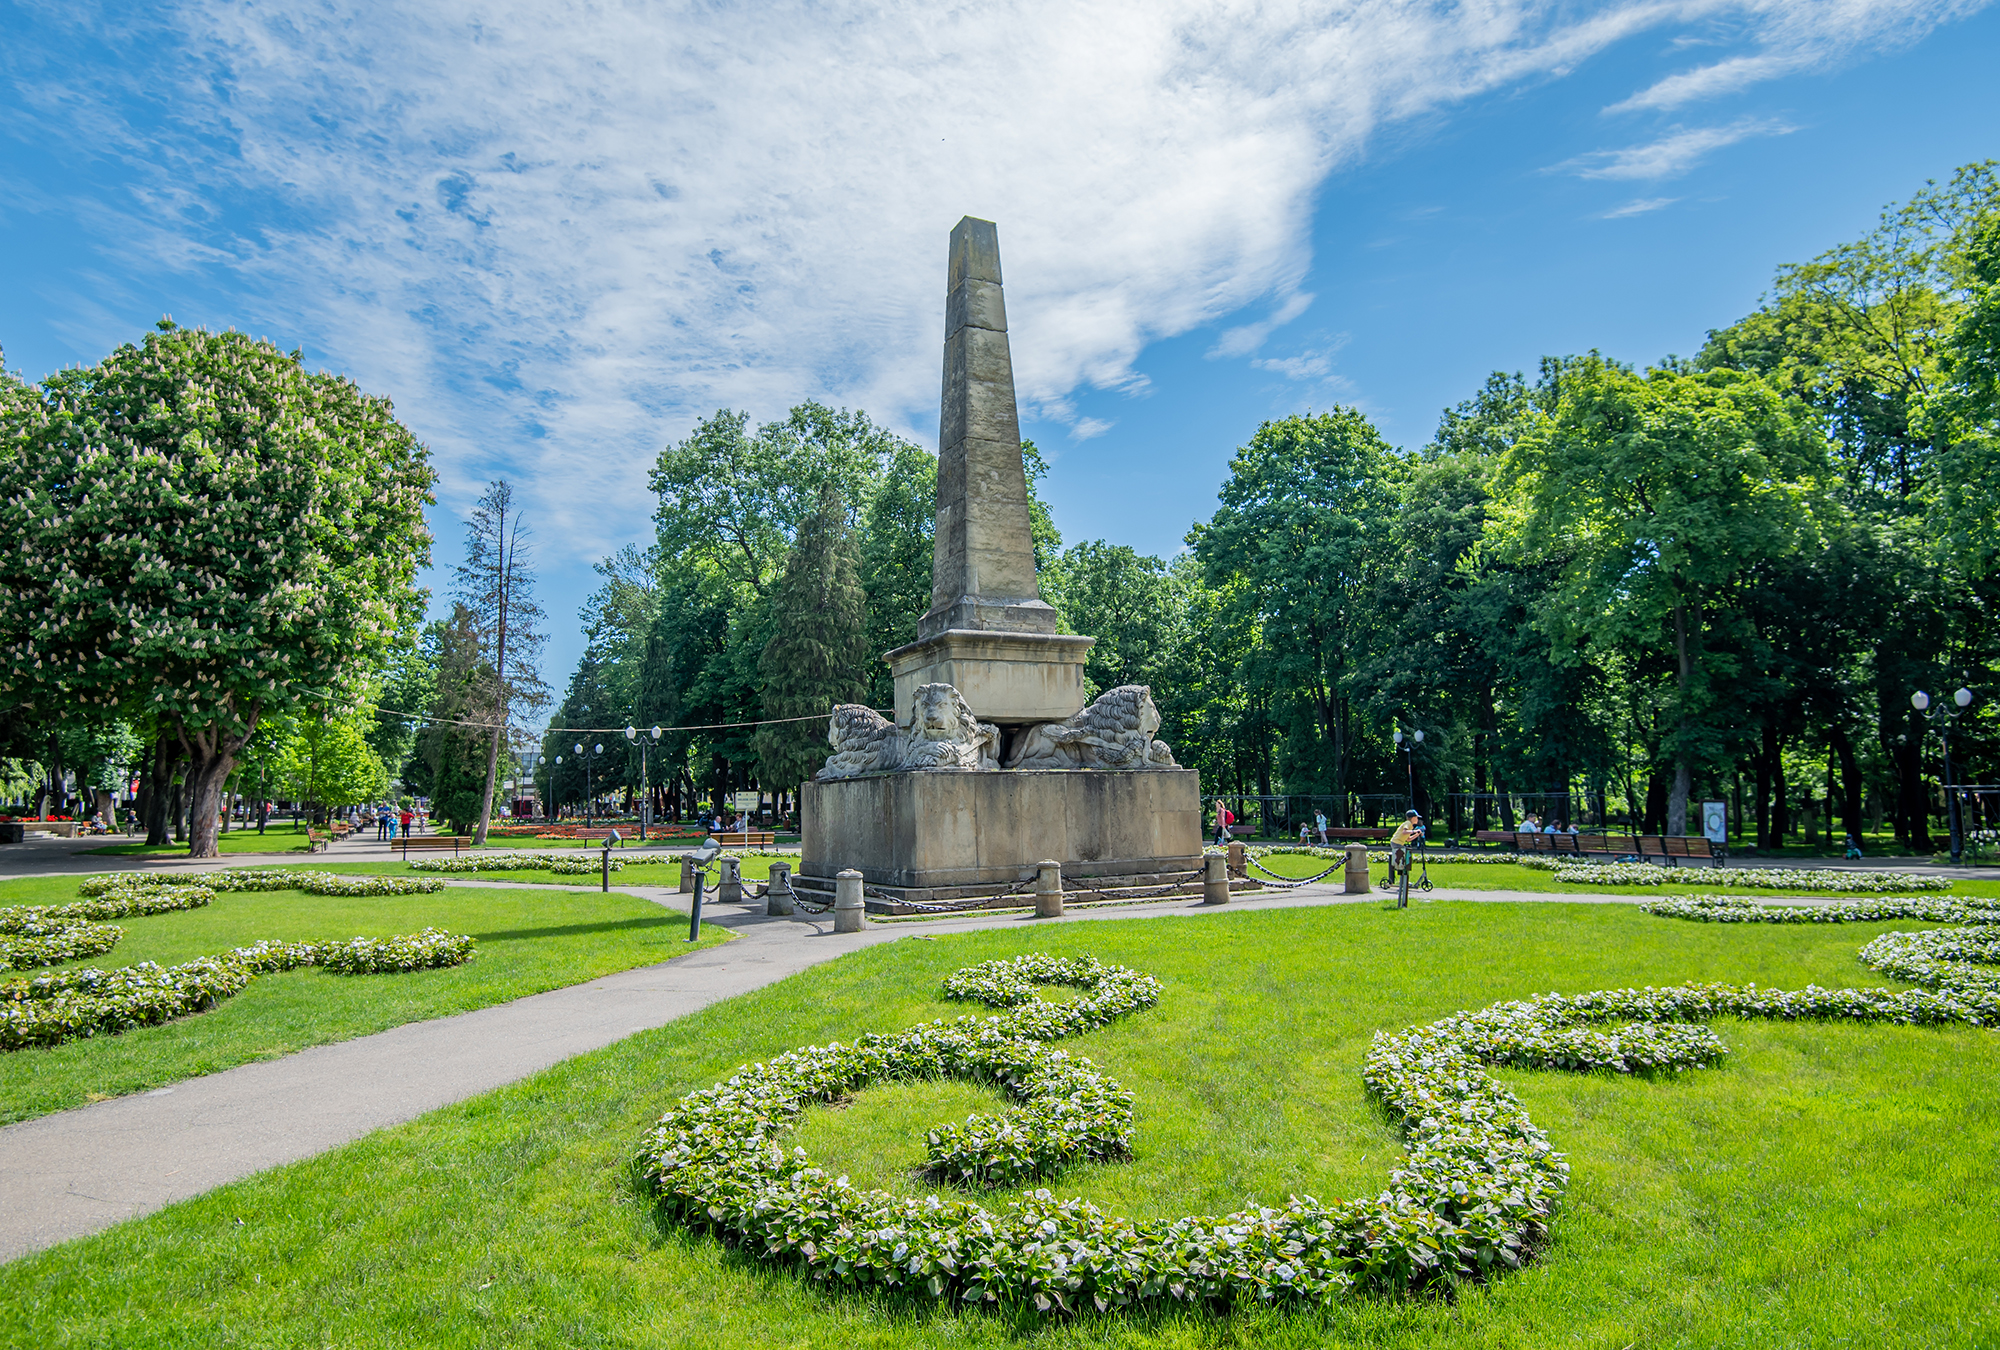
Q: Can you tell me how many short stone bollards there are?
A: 8